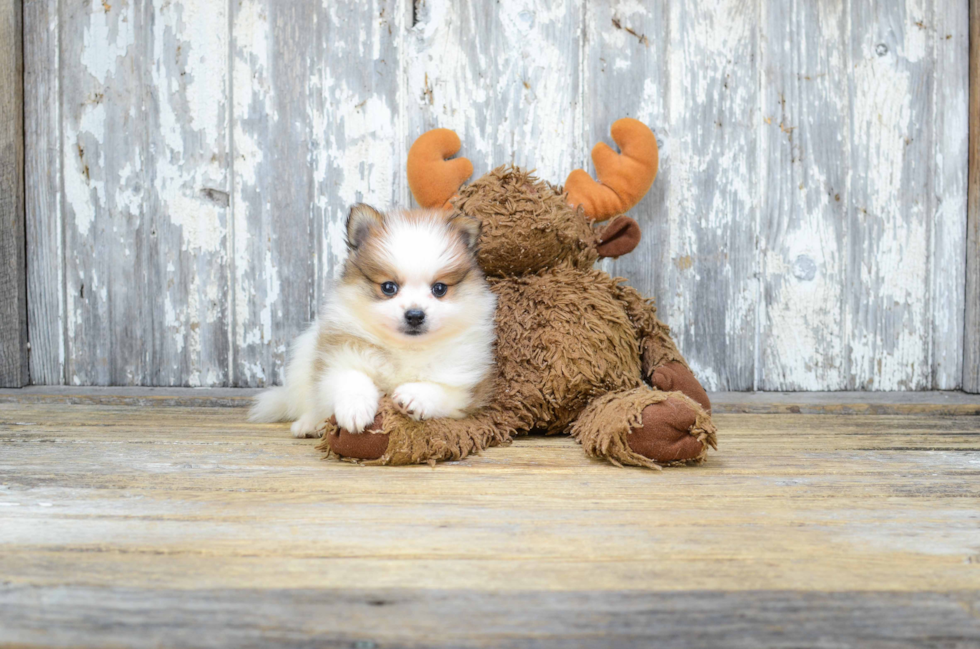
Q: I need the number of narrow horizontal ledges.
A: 1